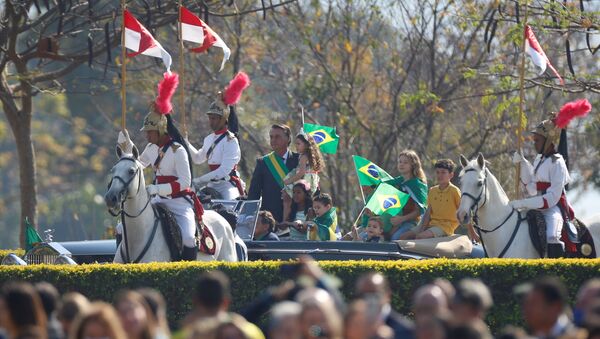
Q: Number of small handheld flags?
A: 3